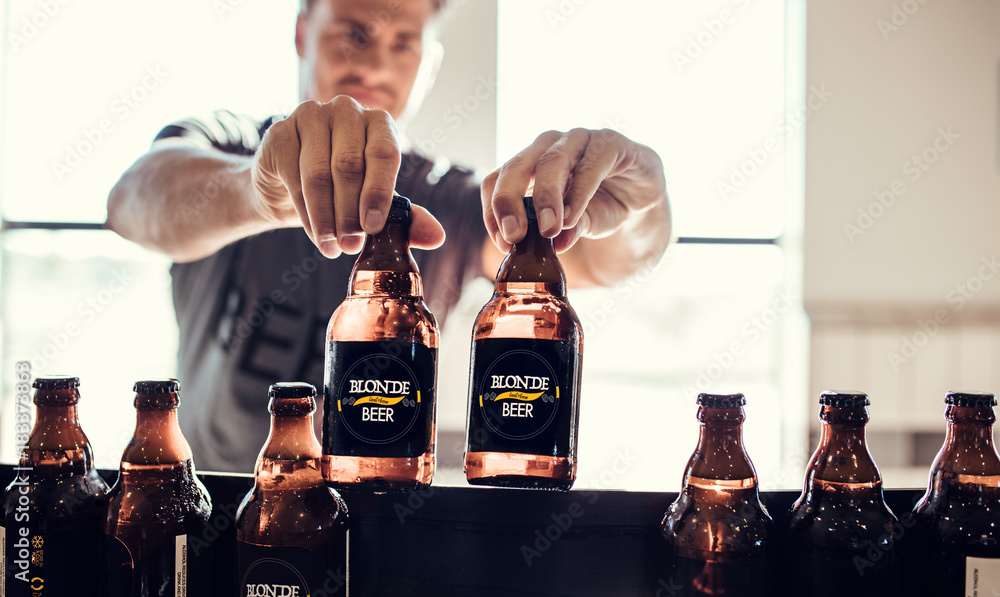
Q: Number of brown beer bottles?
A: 8